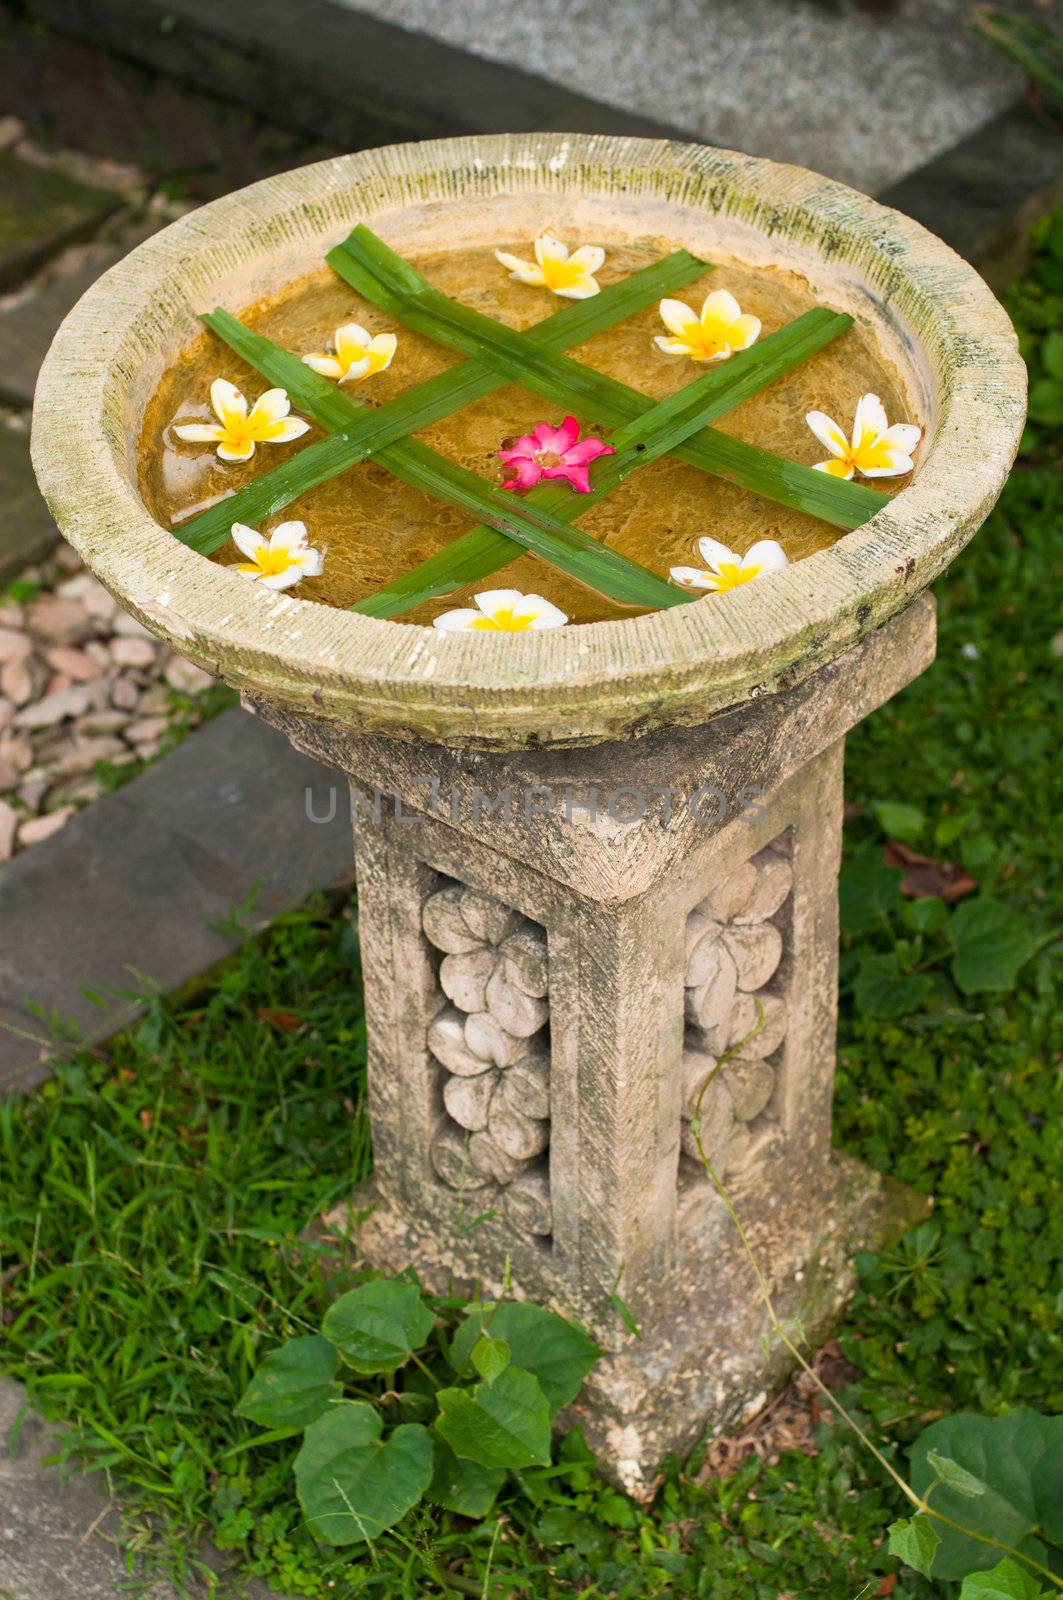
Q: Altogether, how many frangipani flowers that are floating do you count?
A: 8